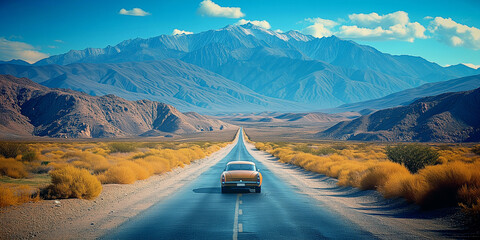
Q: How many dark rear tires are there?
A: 2